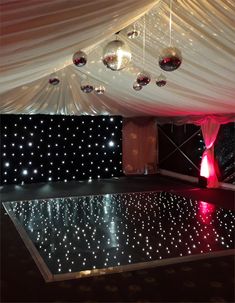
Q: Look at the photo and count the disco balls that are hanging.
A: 10